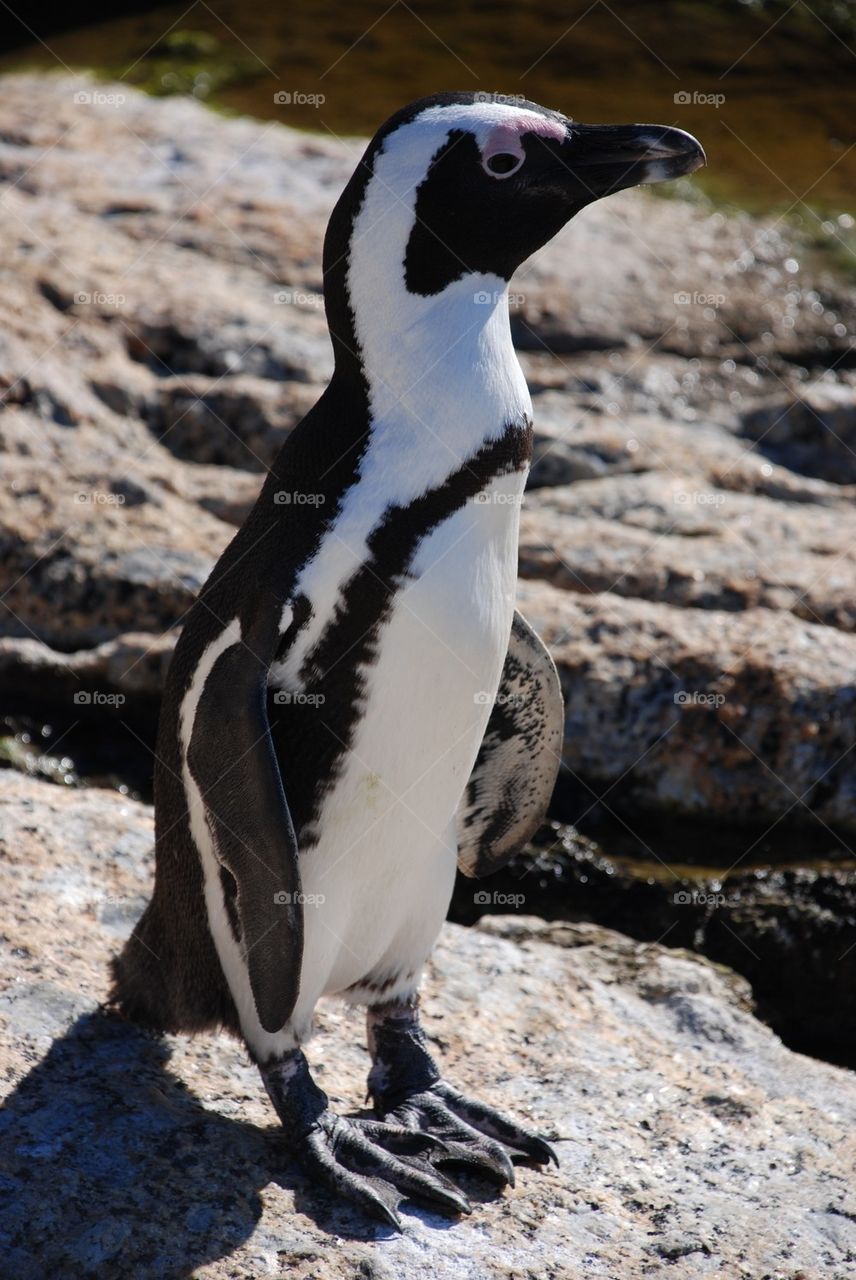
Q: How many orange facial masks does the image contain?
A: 0